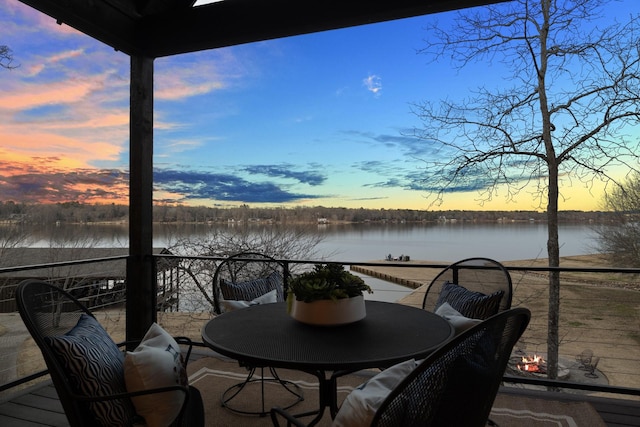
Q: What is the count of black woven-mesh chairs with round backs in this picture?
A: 4